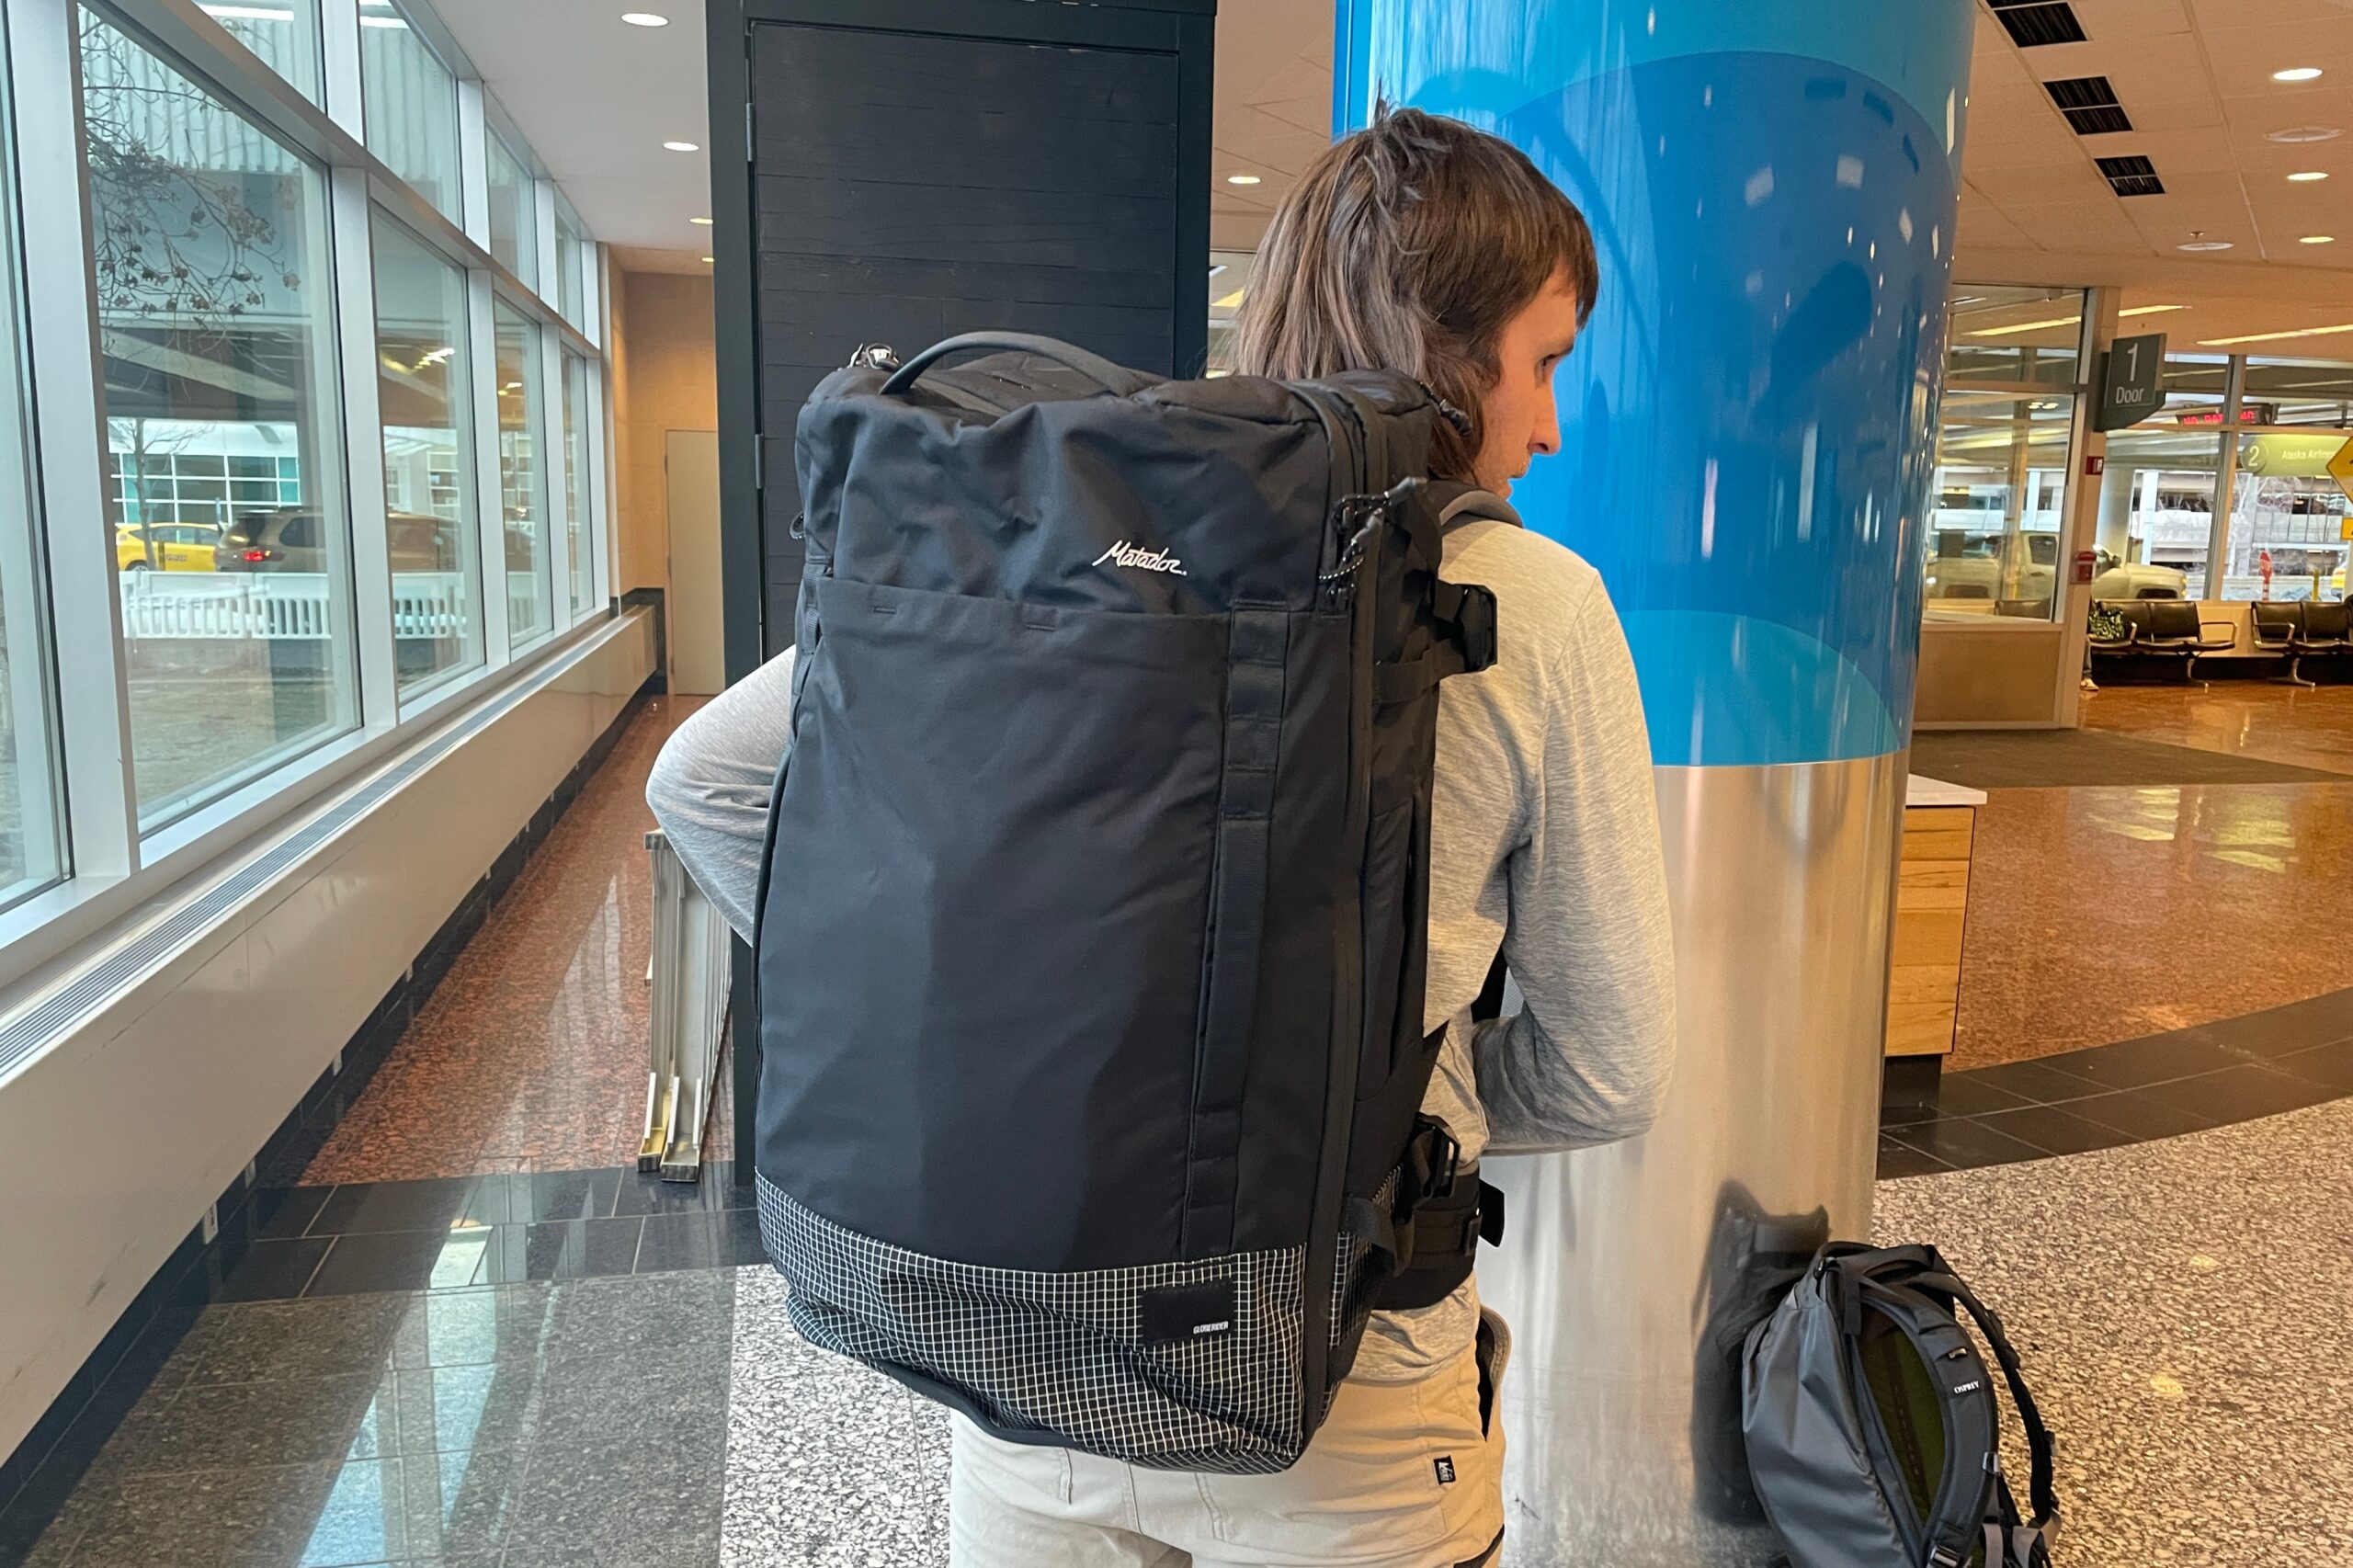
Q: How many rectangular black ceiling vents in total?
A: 3